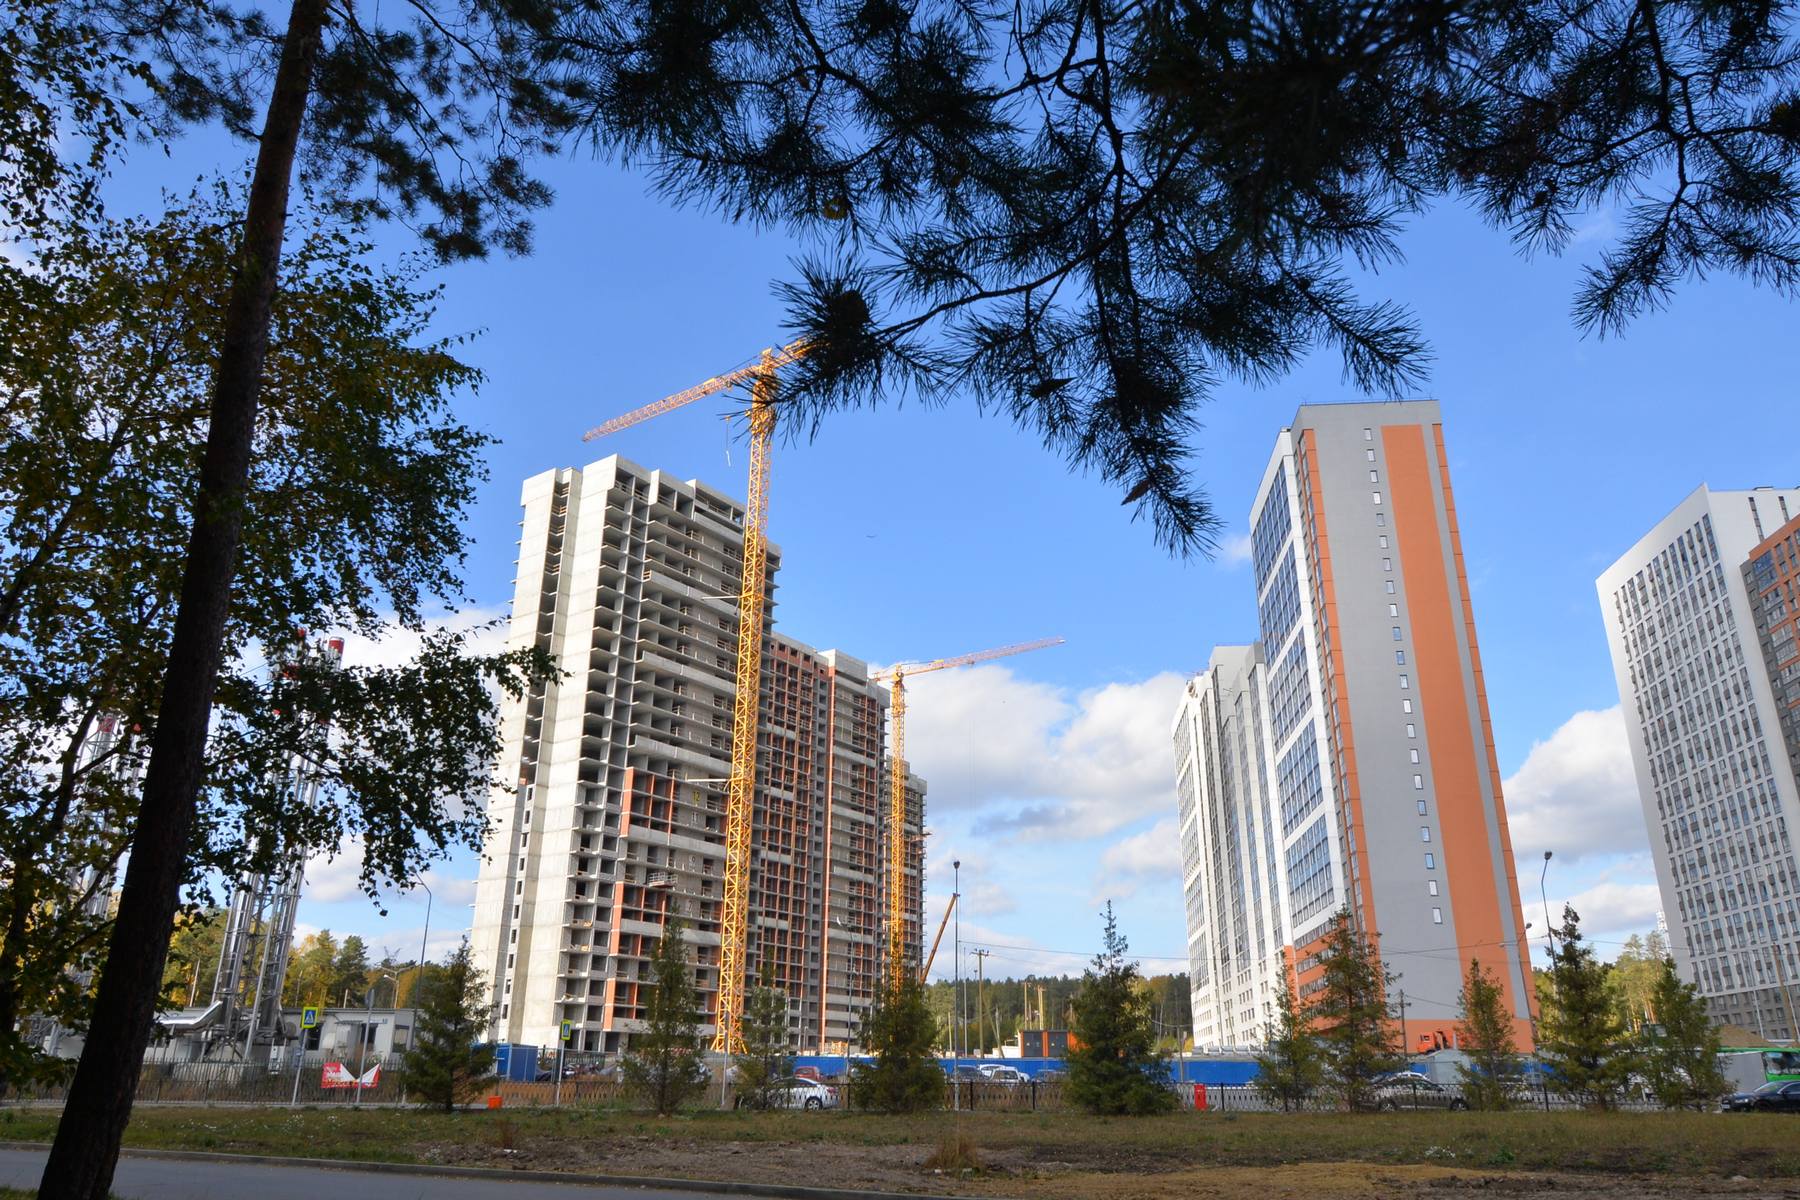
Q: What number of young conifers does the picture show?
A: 10